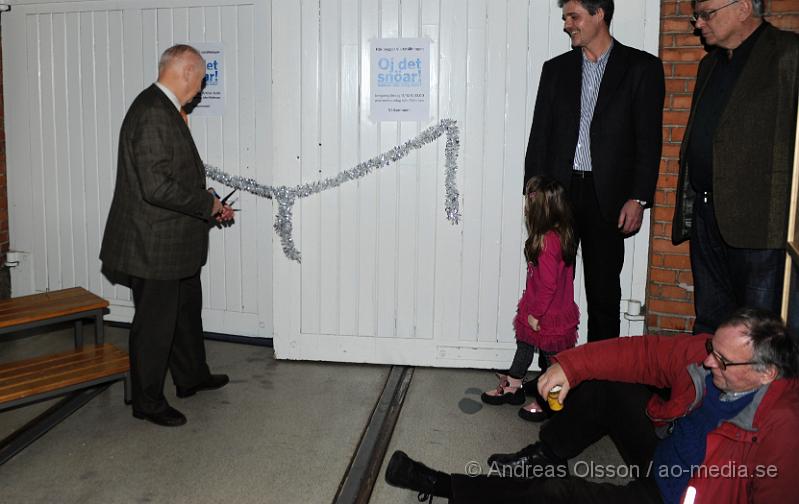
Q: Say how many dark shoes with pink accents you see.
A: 2